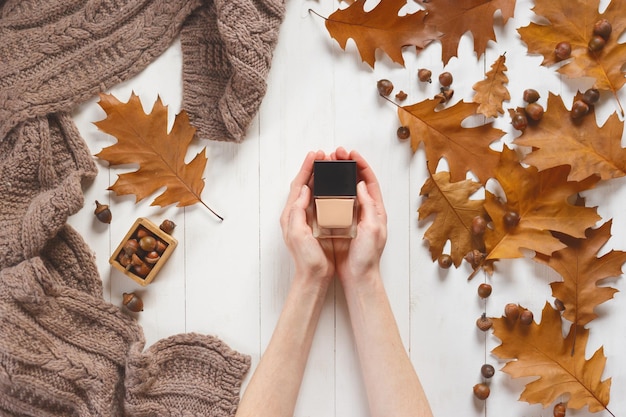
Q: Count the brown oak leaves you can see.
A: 11